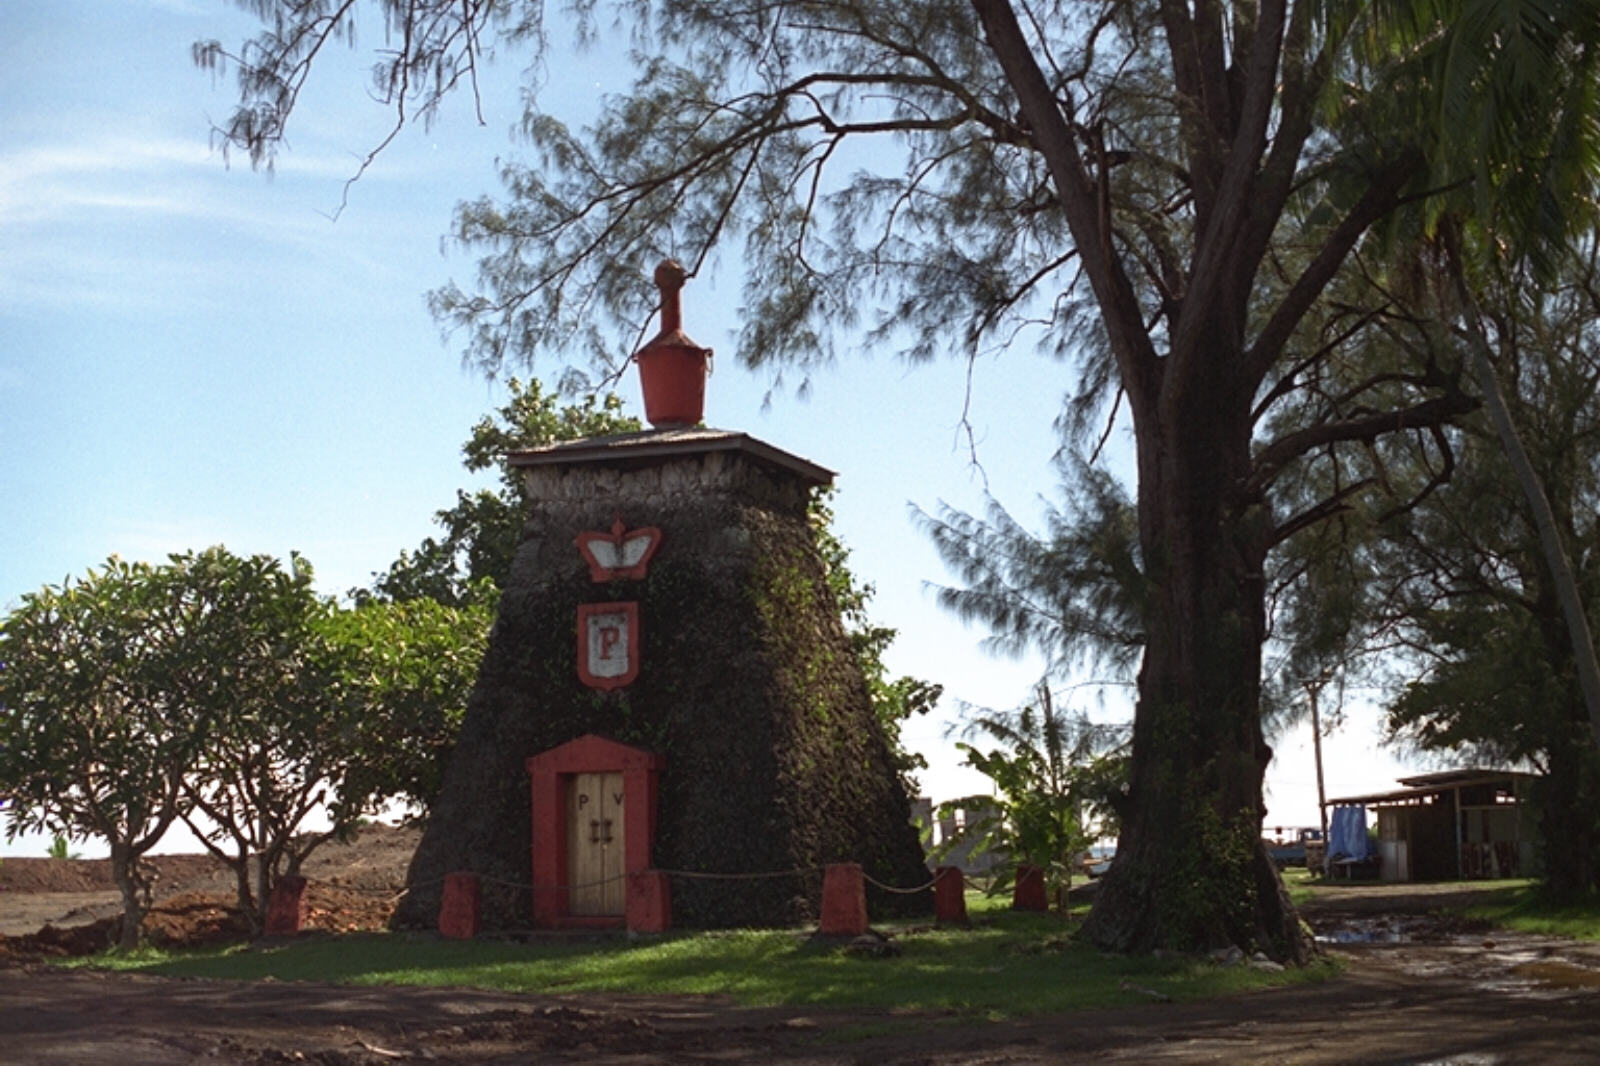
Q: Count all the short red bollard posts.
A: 6